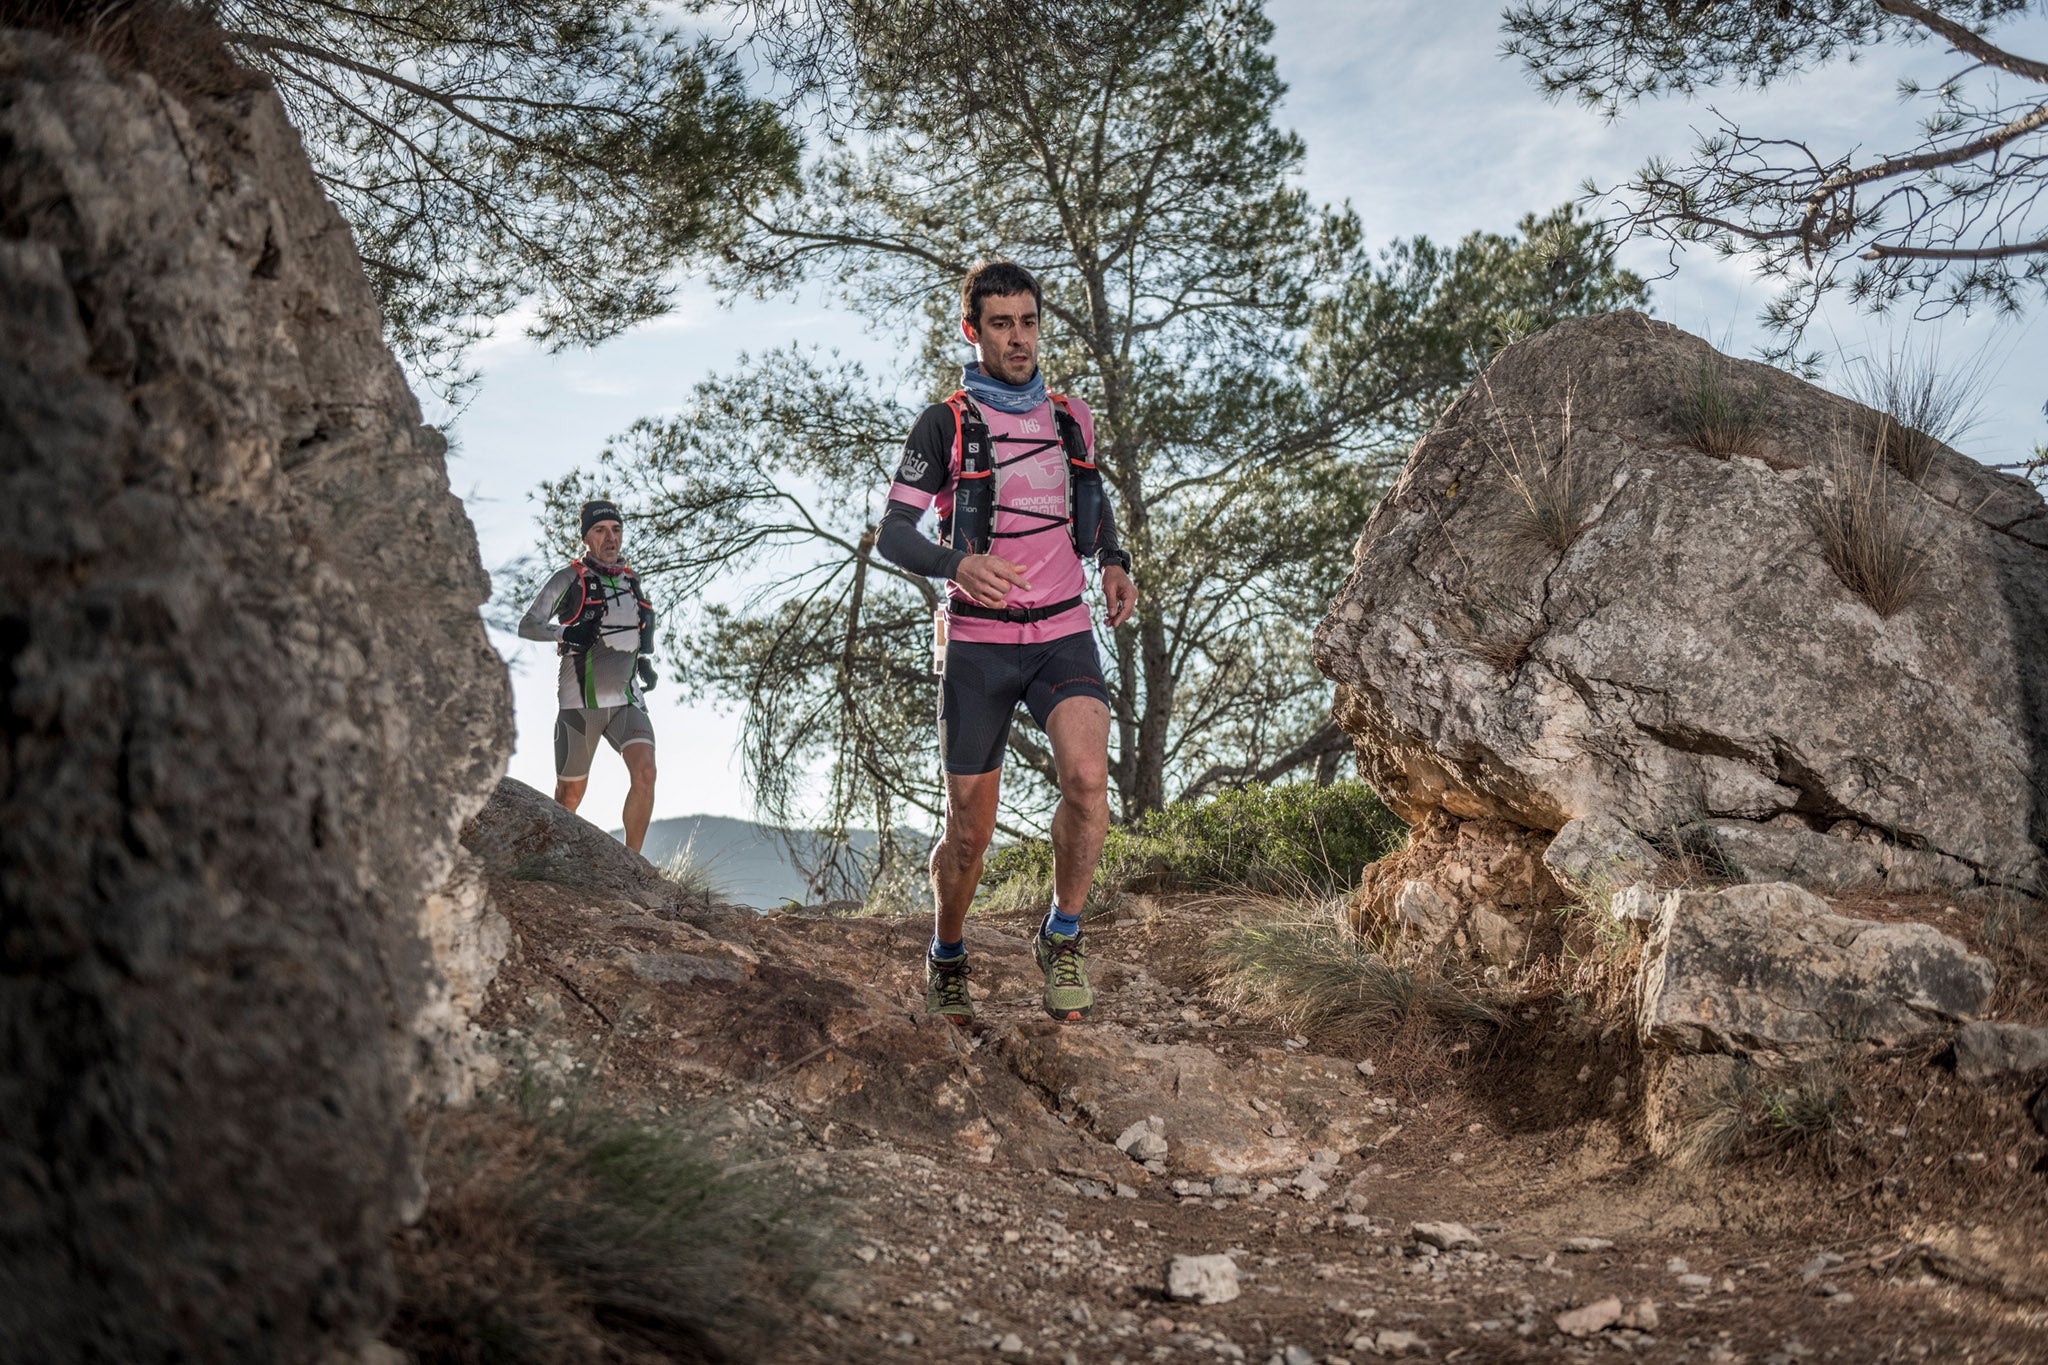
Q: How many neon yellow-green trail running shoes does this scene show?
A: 2